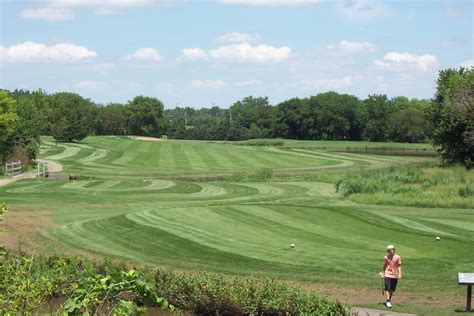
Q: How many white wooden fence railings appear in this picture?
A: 2